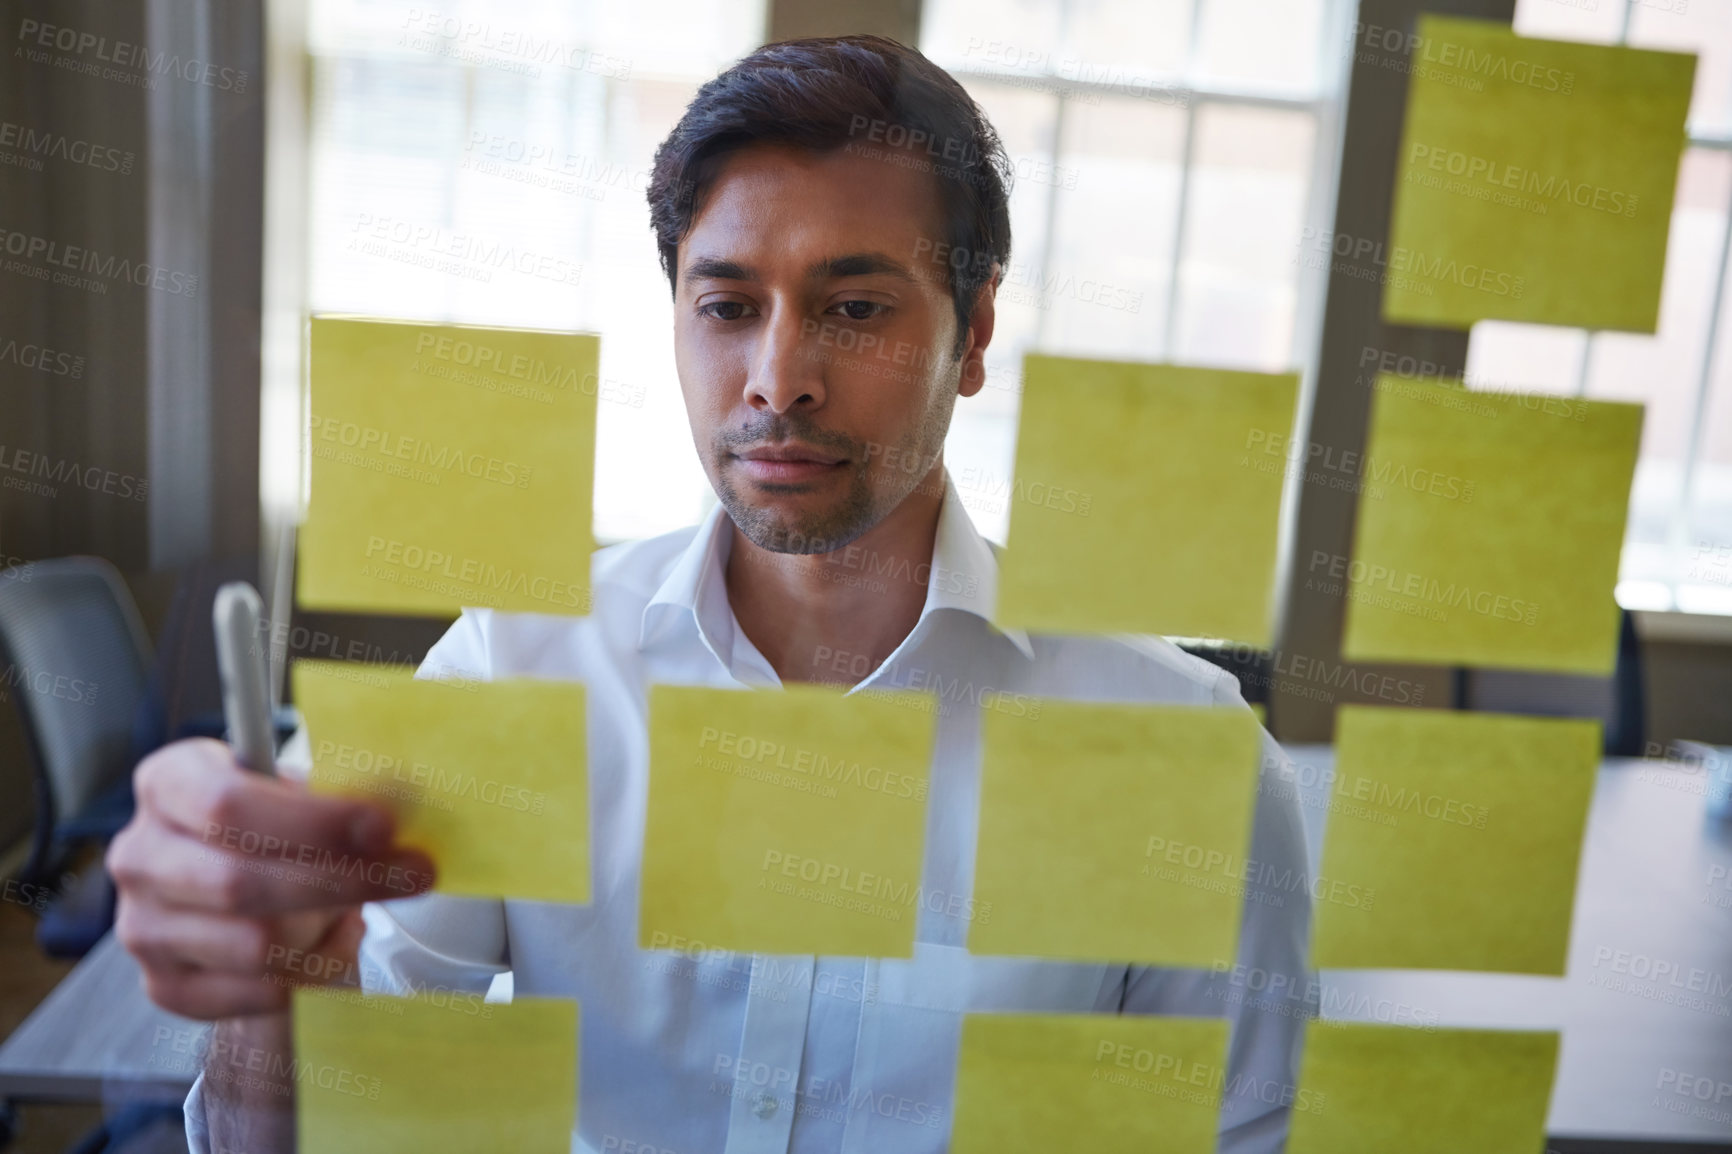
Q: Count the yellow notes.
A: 11